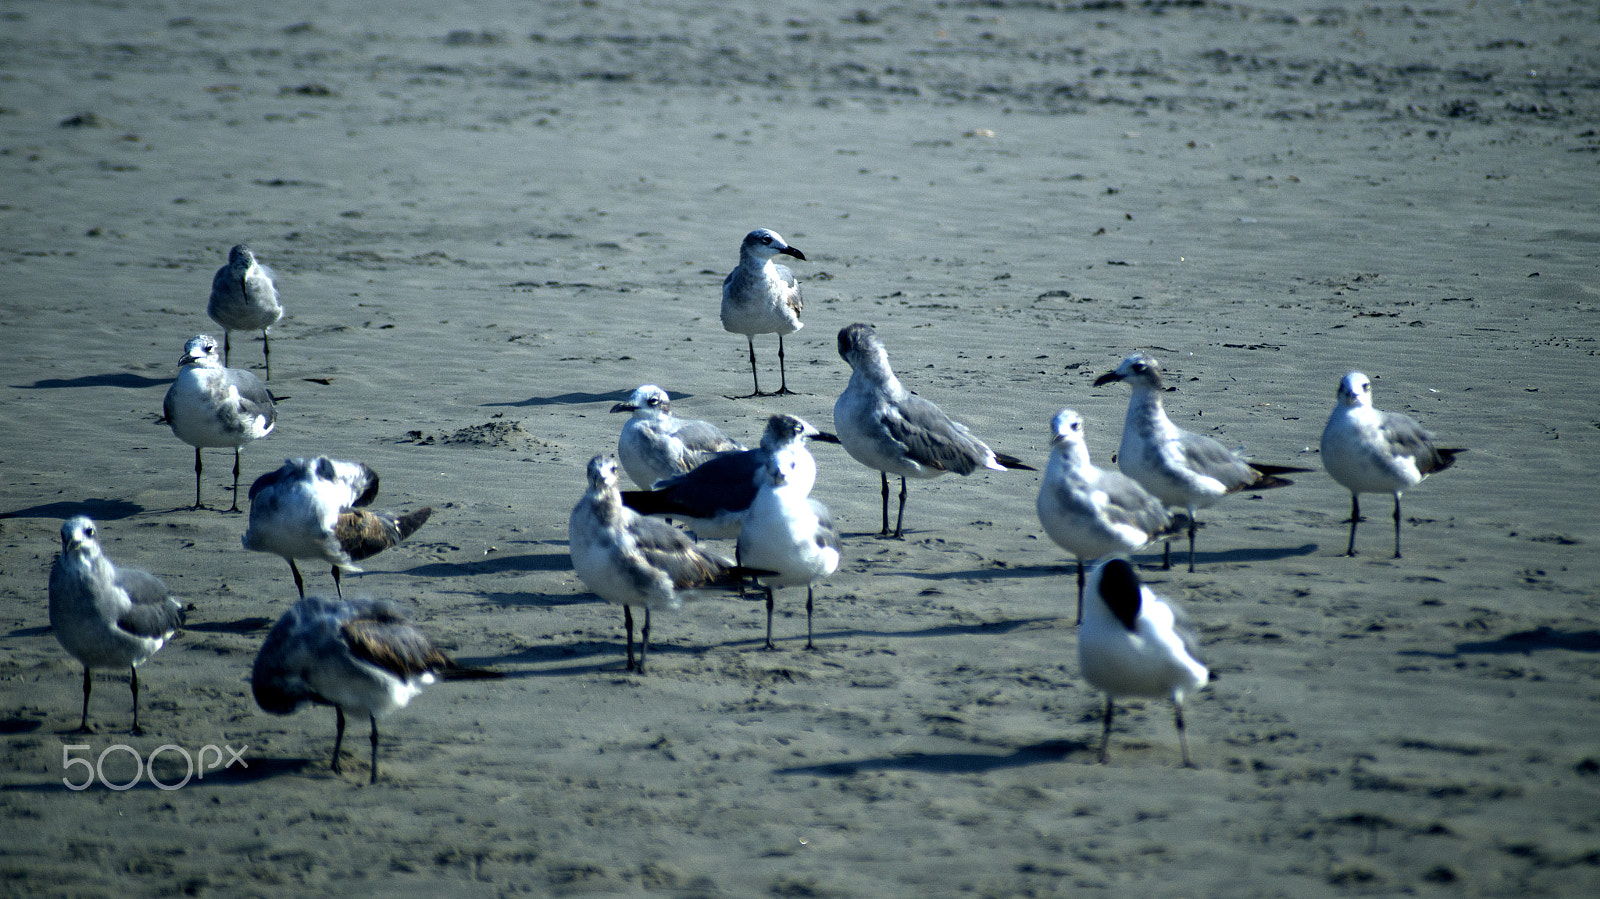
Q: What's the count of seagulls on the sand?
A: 15